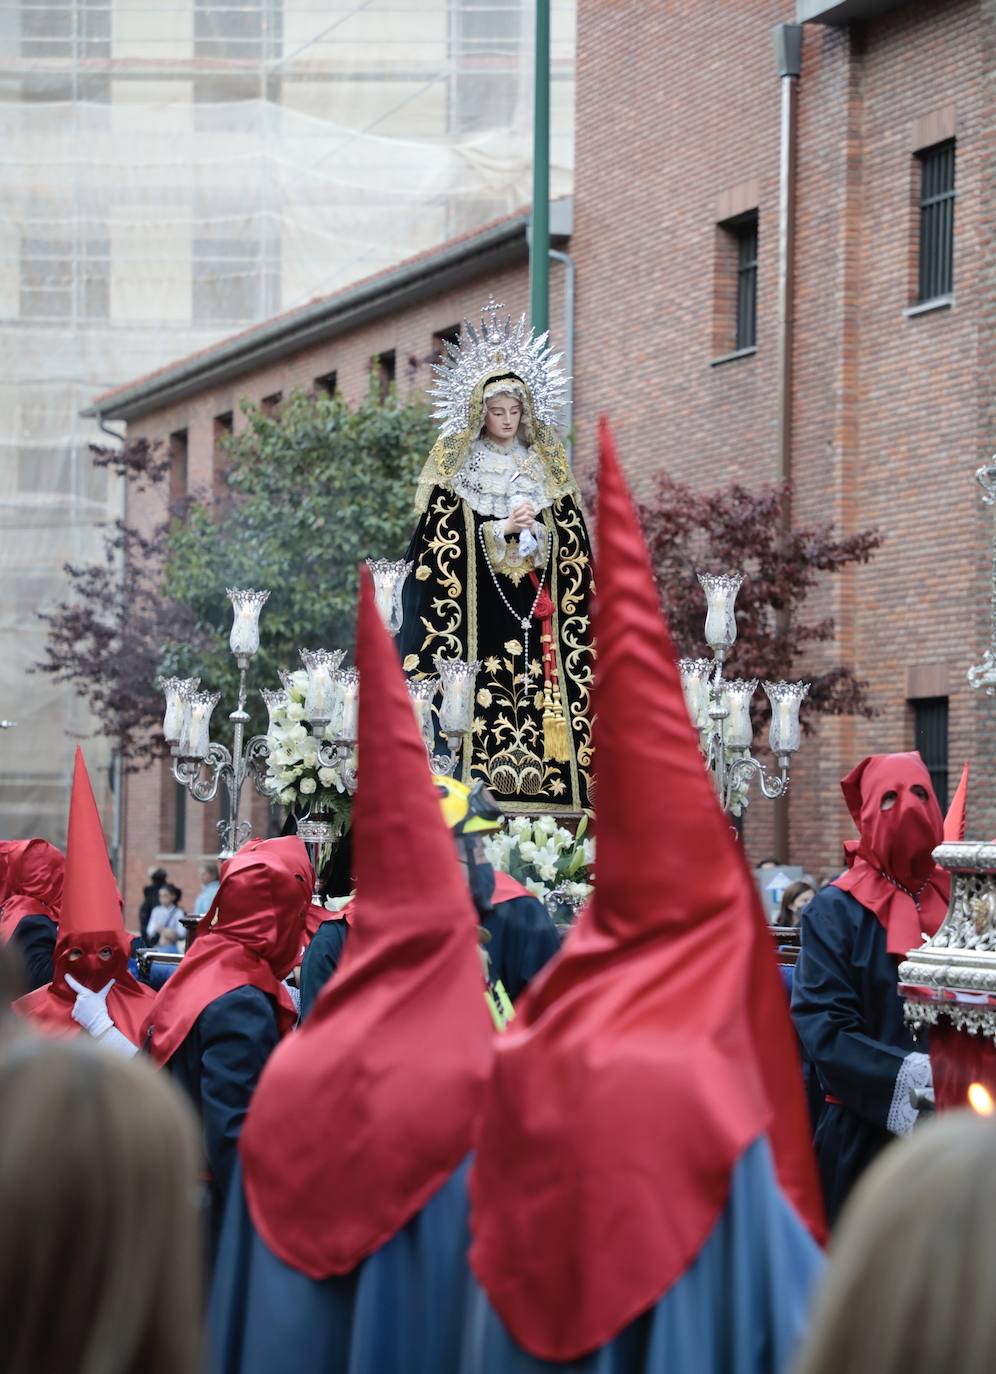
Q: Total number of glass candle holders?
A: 14